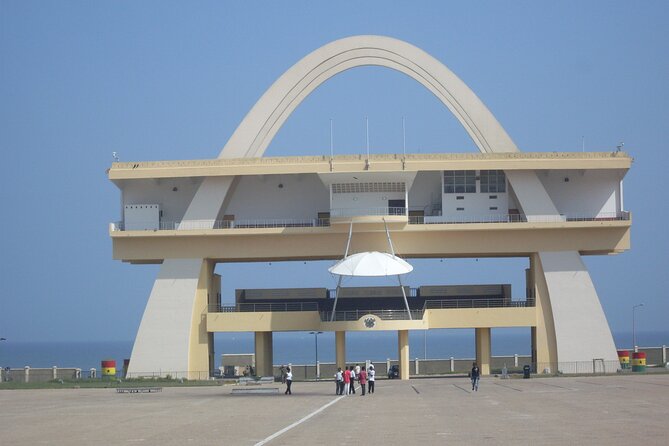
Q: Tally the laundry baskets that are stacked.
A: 0